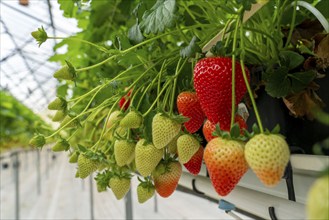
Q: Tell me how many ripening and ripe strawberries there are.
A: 8